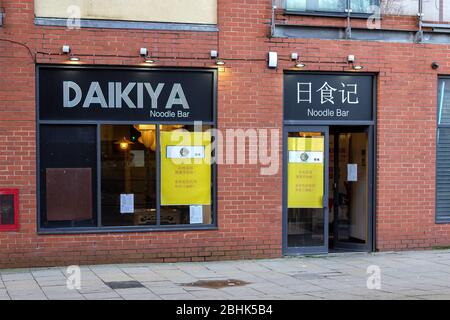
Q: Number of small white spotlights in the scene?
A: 5